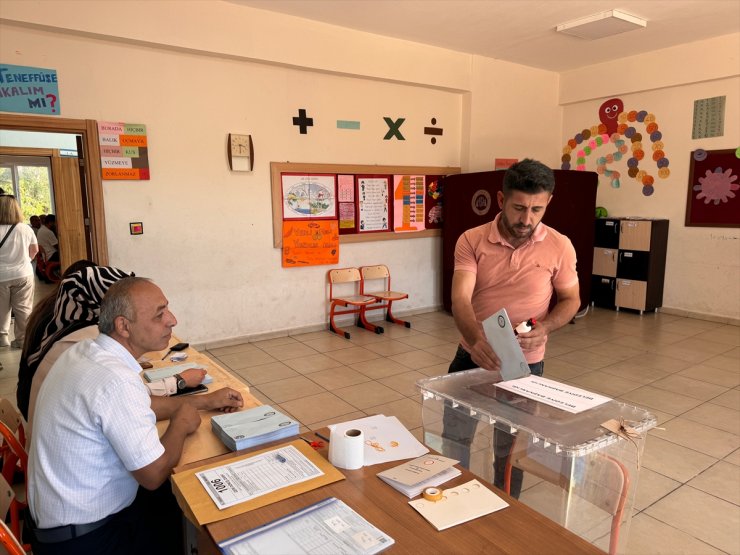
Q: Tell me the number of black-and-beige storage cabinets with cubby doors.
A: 1